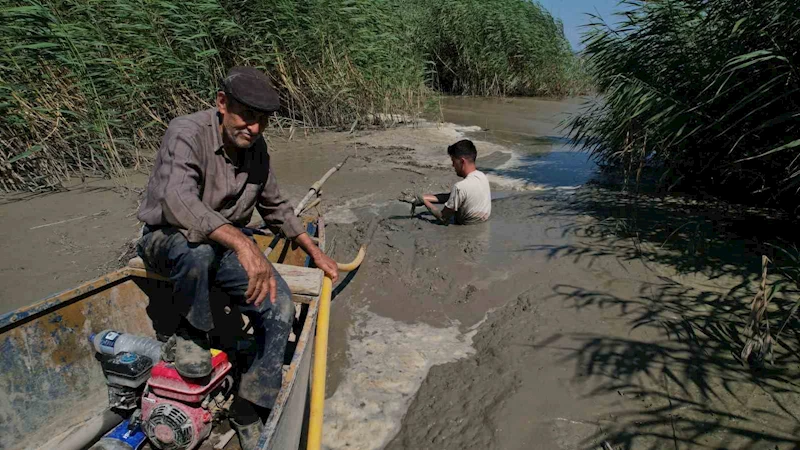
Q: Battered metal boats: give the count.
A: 1